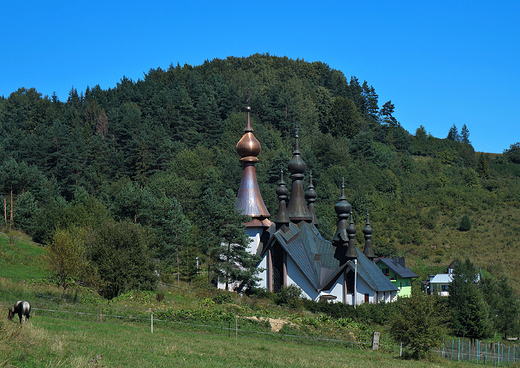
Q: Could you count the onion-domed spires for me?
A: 7